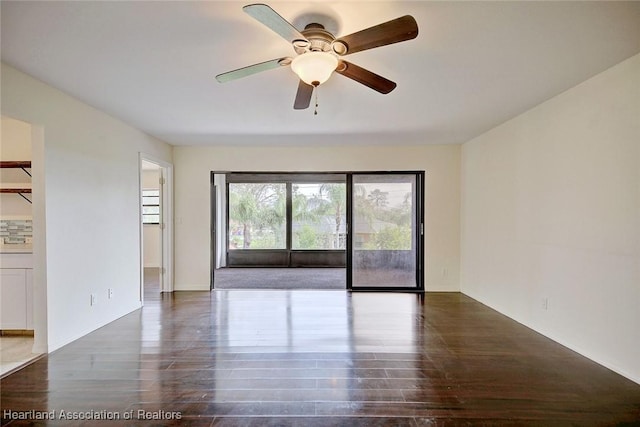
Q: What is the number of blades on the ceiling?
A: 5